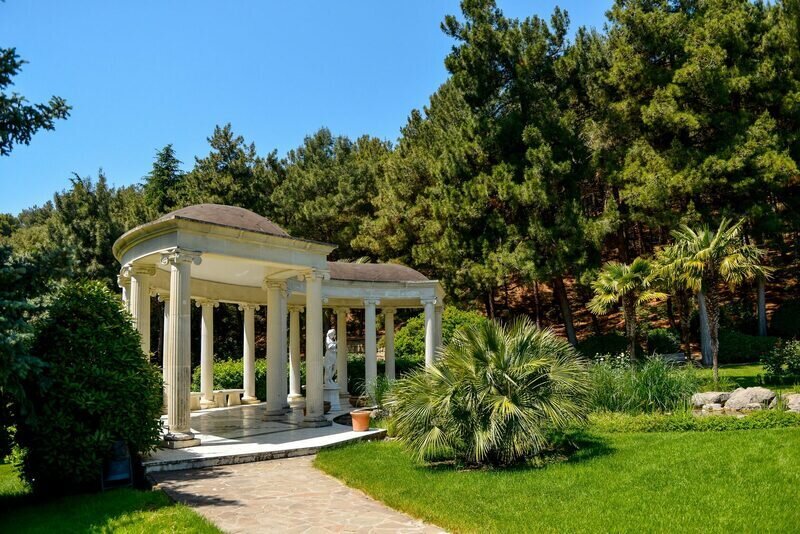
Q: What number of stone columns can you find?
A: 15